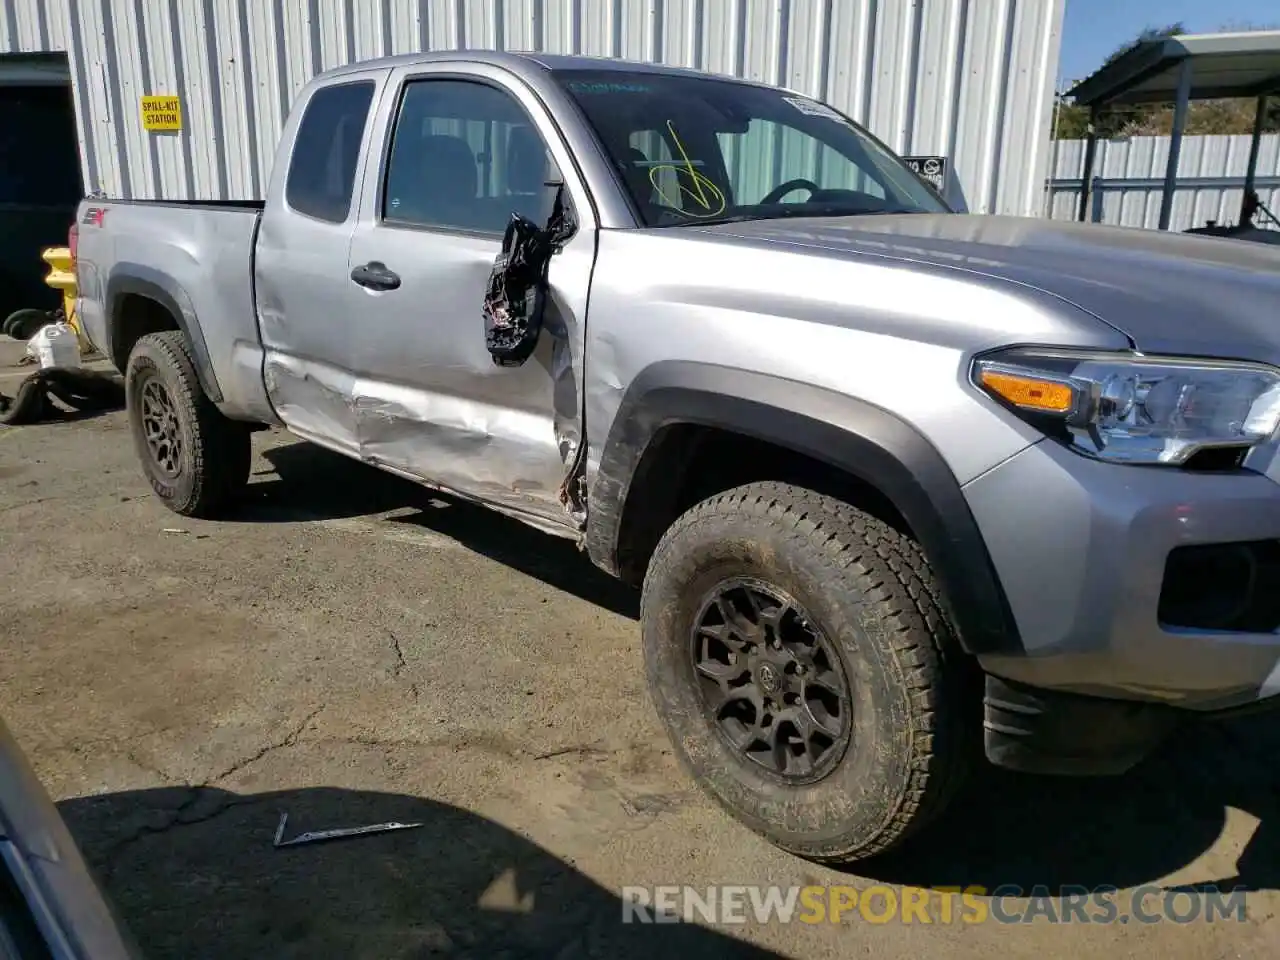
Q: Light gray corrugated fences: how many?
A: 1